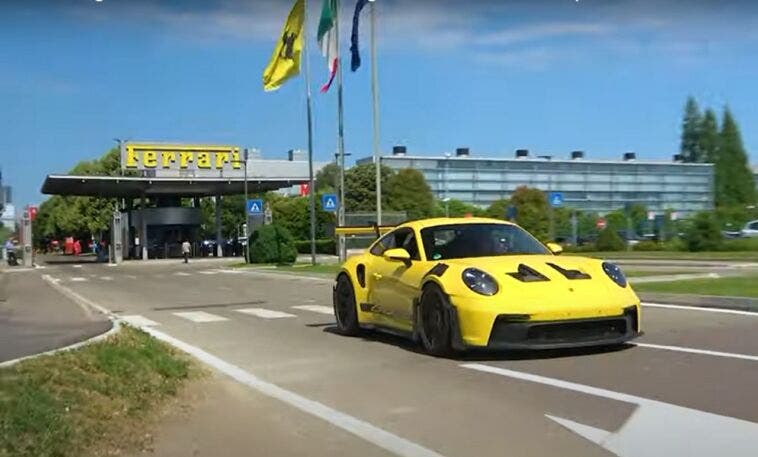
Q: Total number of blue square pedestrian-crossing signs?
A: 3